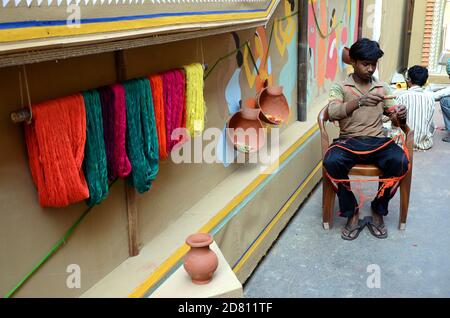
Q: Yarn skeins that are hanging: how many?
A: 7